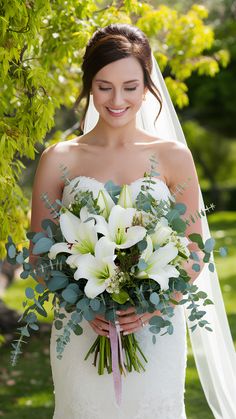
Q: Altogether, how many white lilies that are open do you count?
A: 4